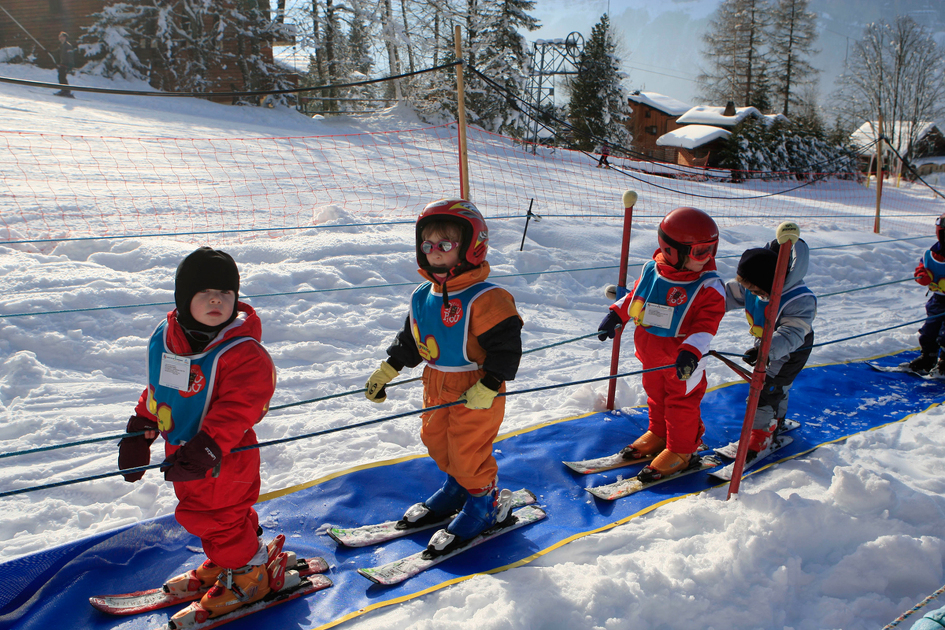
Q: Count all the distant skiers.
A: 2